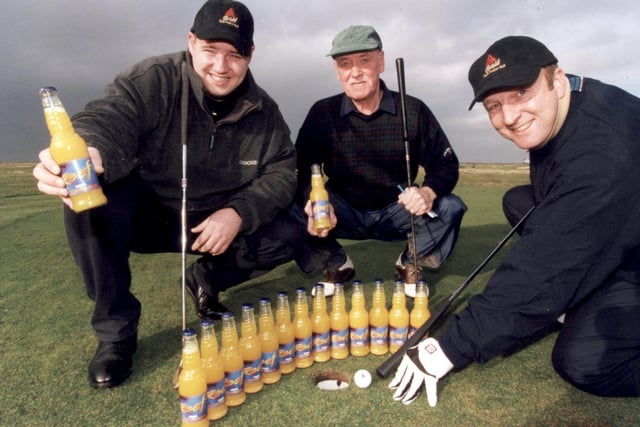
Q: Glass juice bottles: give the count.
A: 15